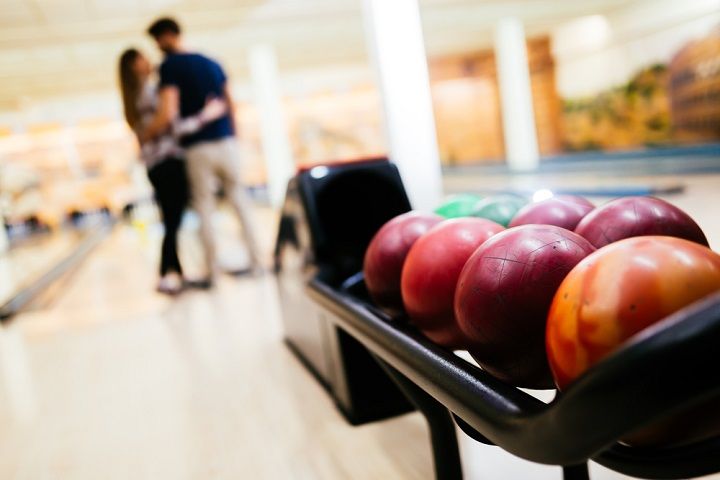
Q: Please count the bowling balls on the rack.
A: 8